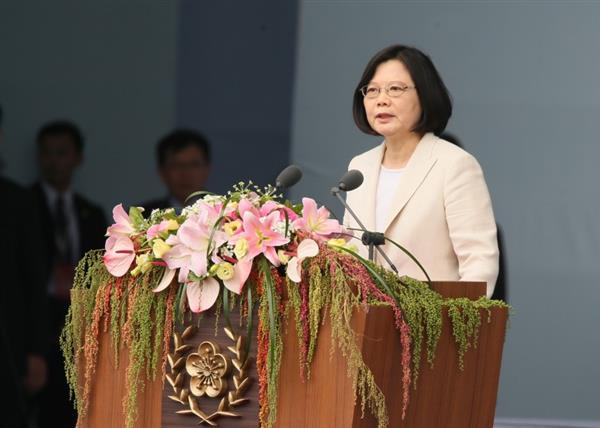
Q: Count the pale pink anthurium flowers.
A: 5